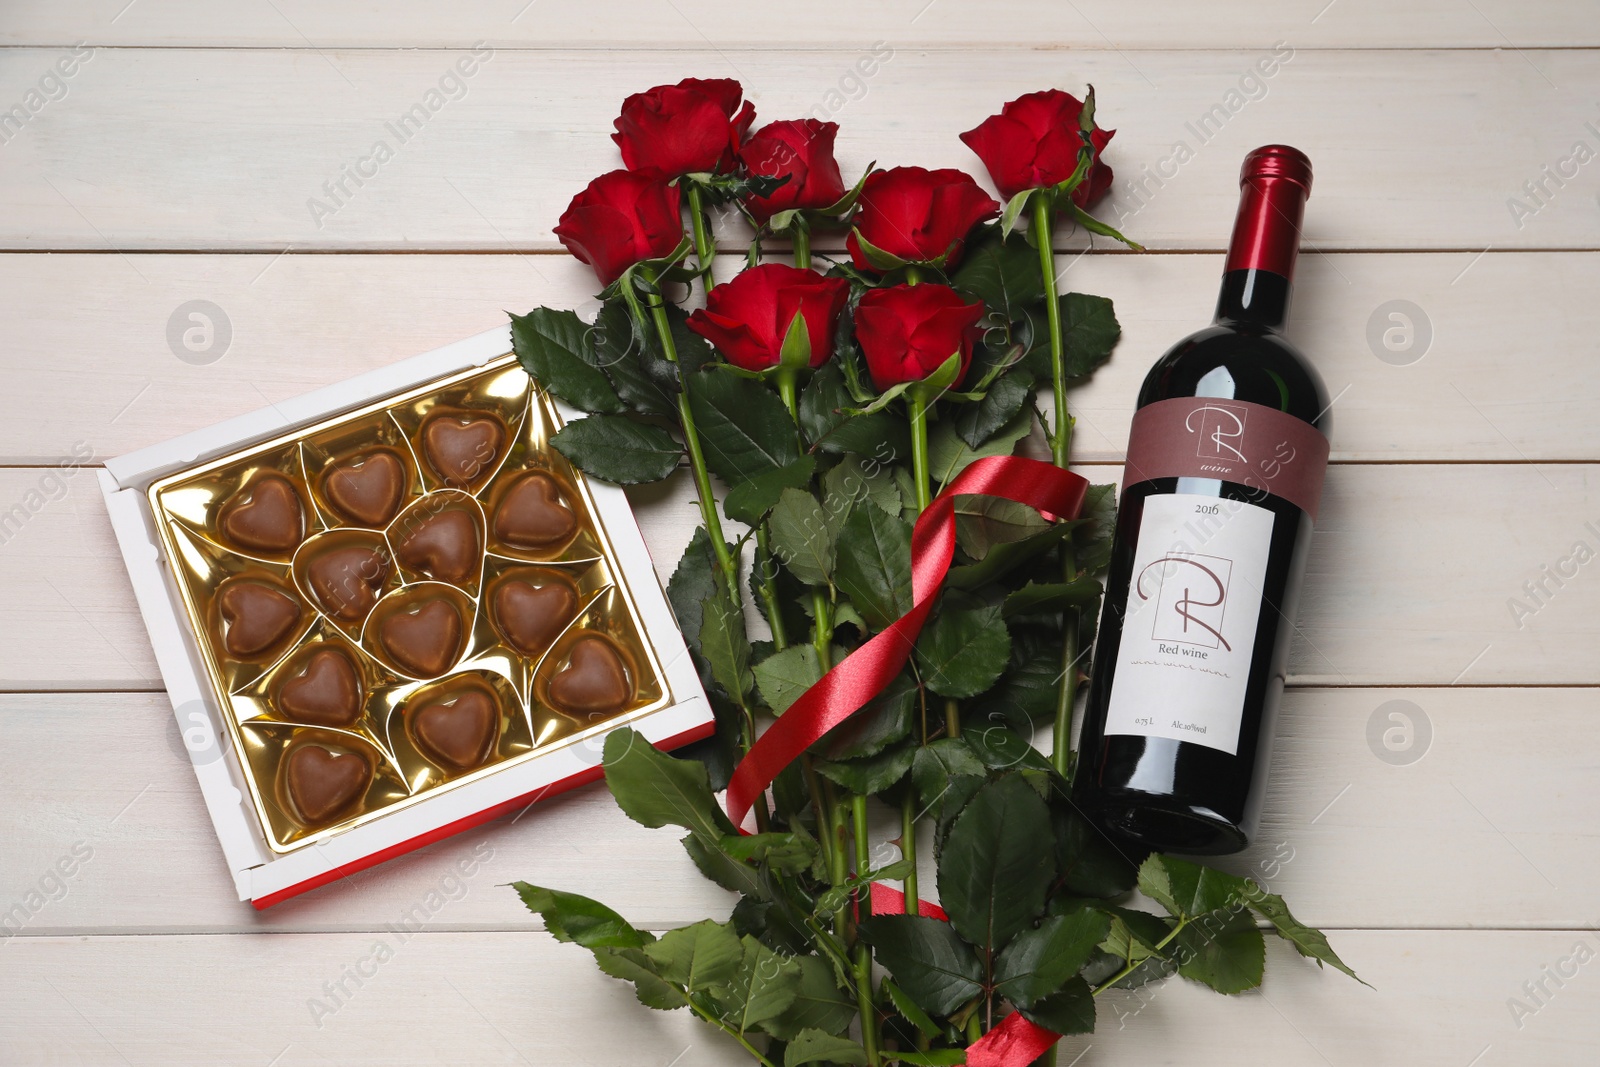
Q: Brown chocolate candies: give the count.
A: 13